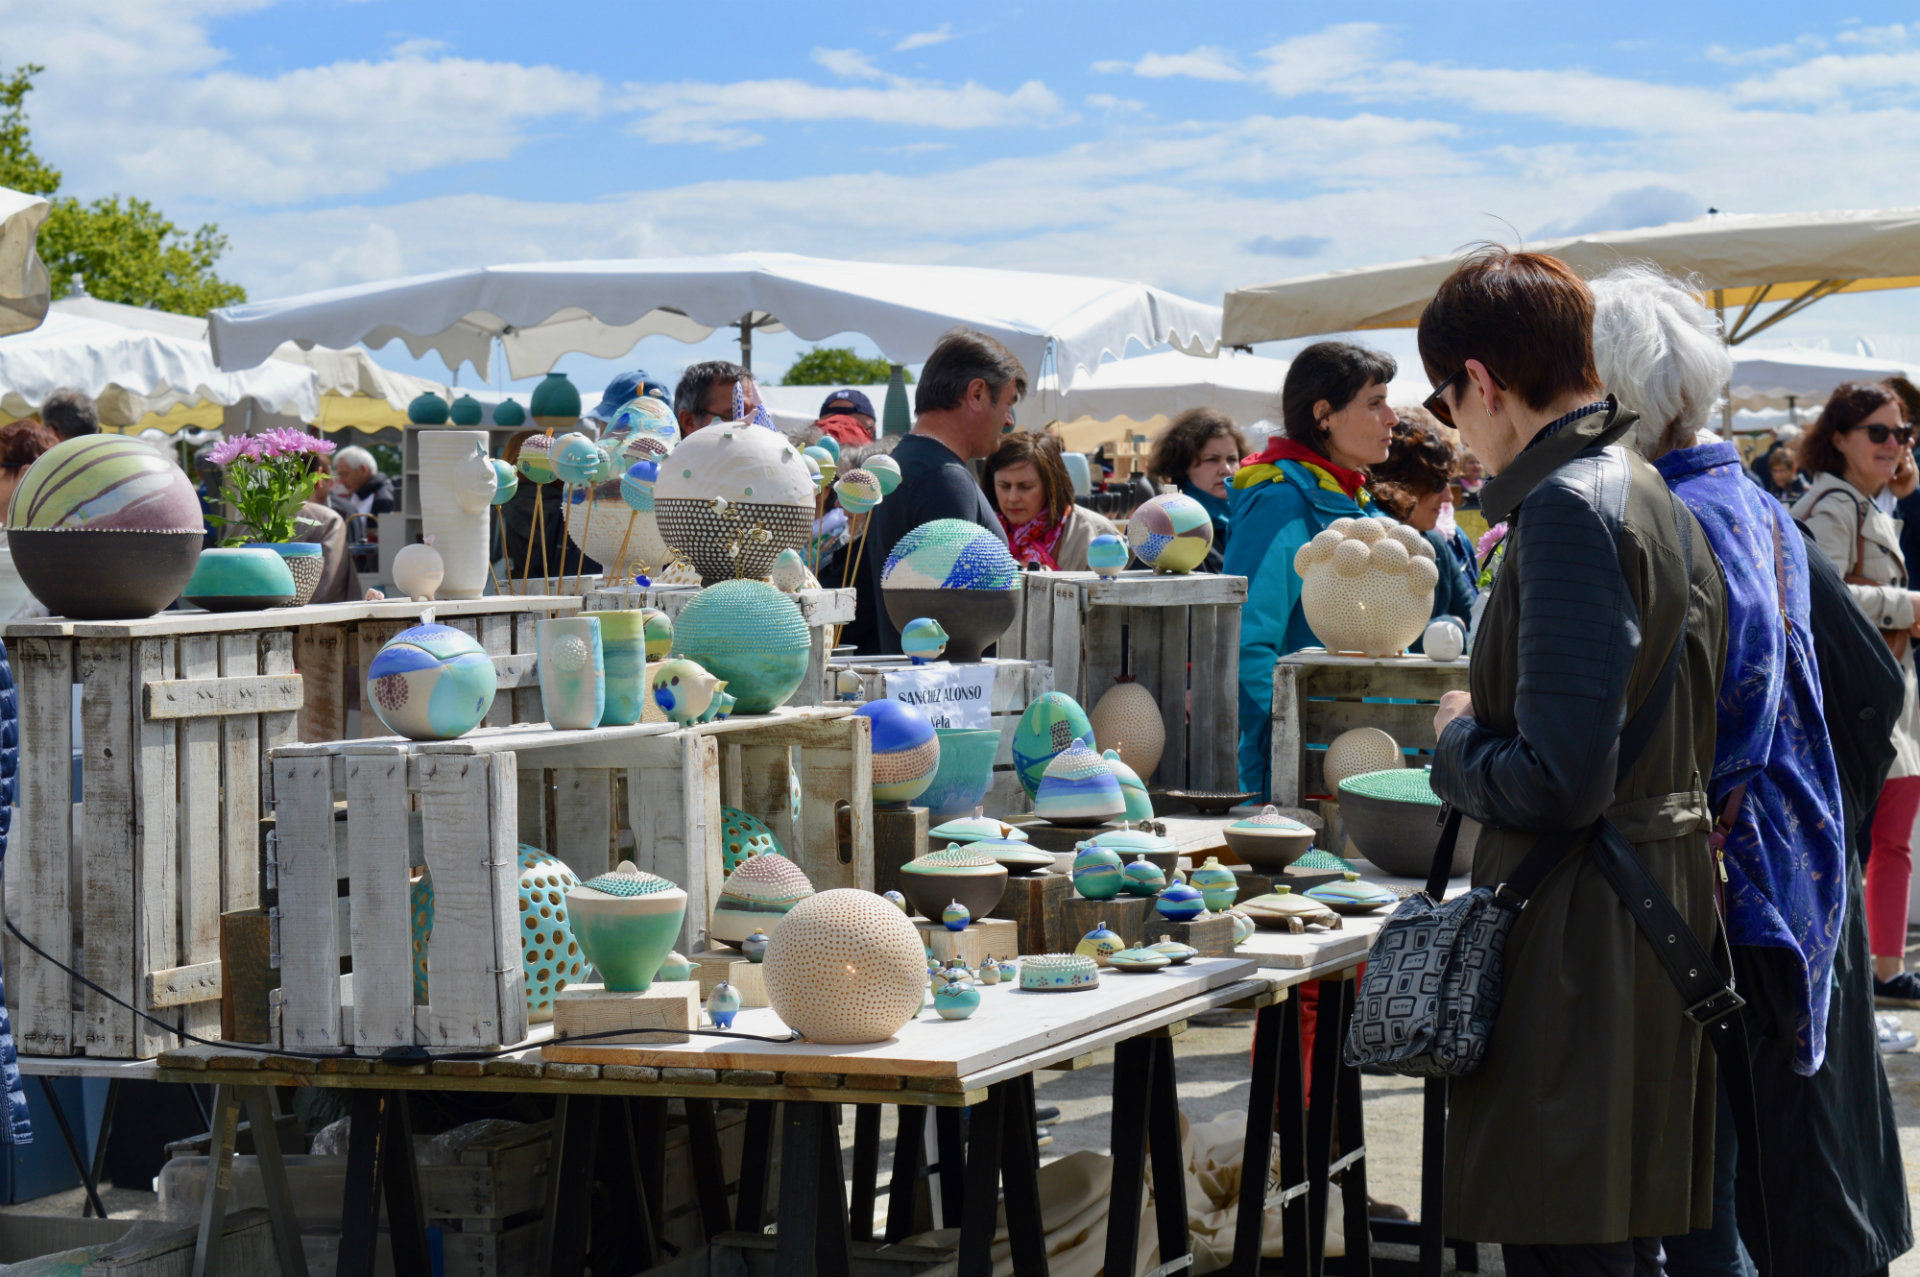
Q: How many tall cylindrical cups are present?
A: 2